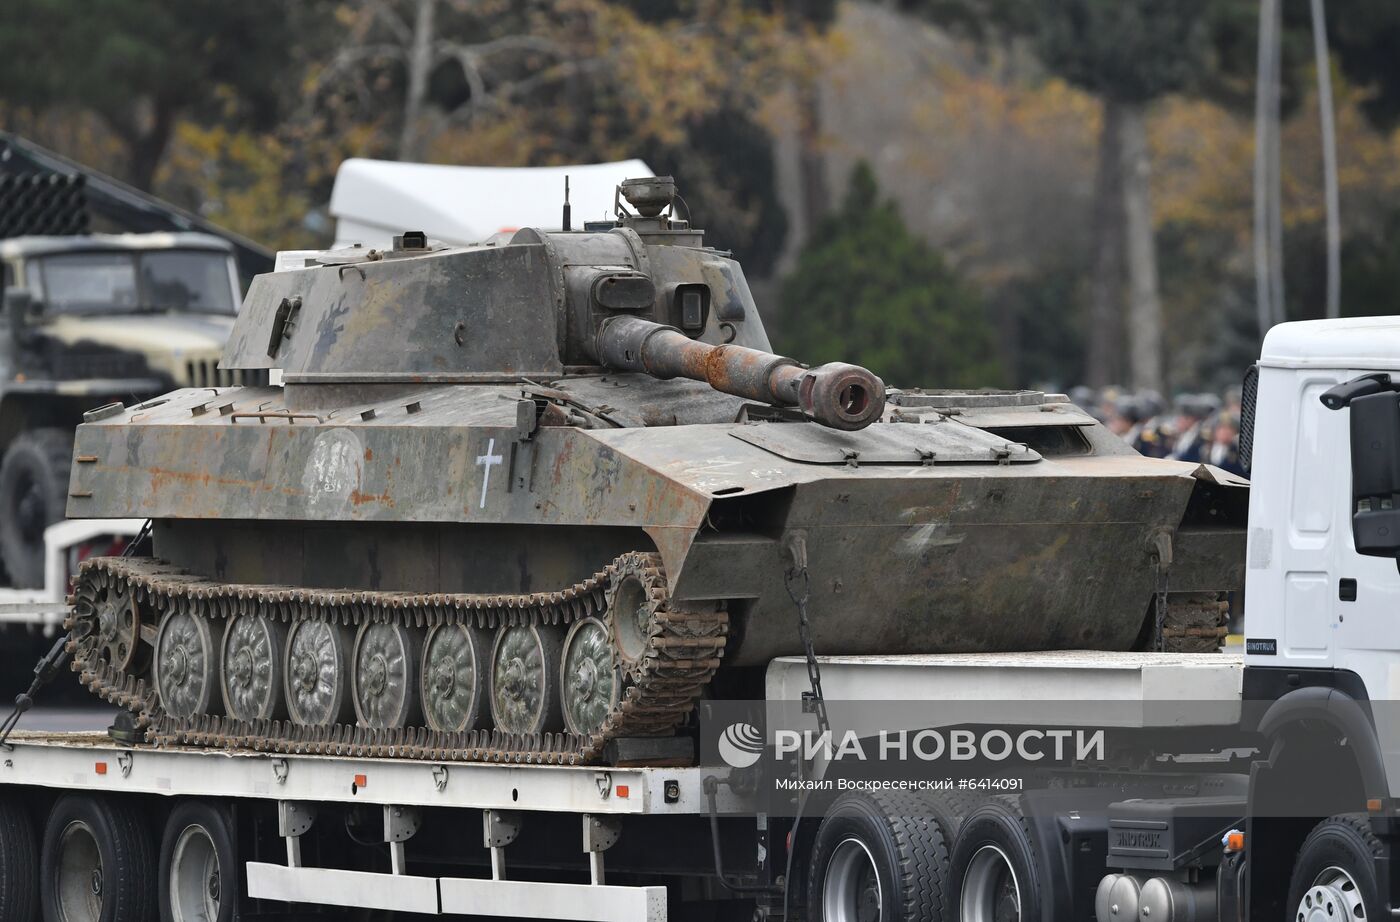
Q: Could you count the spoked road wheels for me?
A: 7